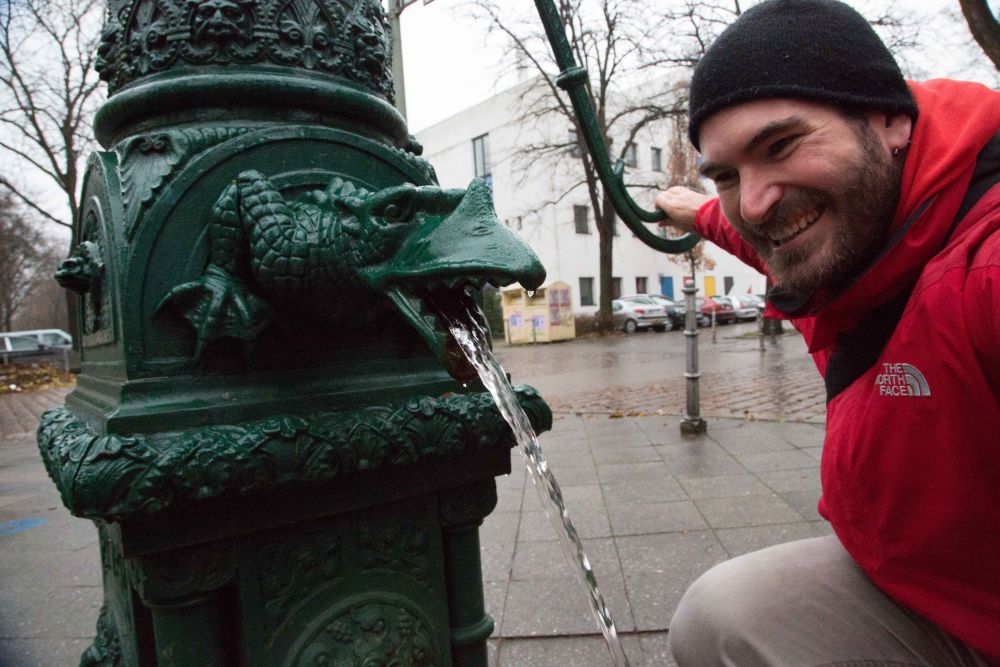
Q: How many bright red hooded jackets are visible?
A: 1